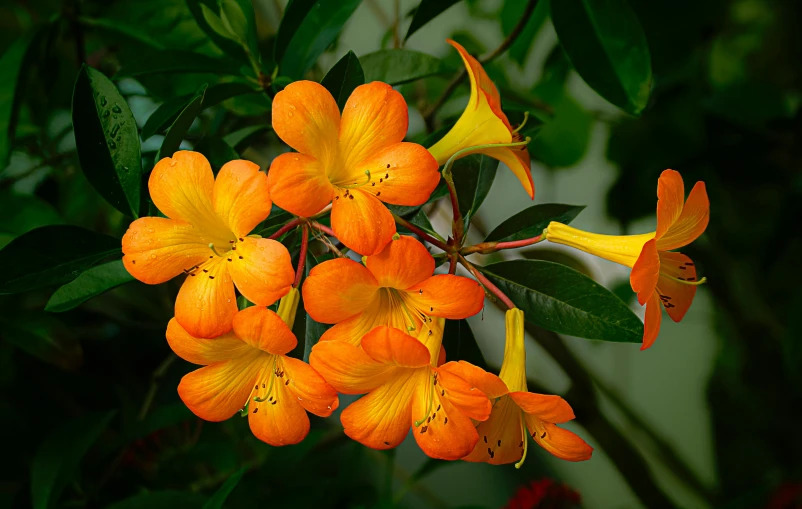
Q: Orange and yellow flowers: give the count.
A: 8